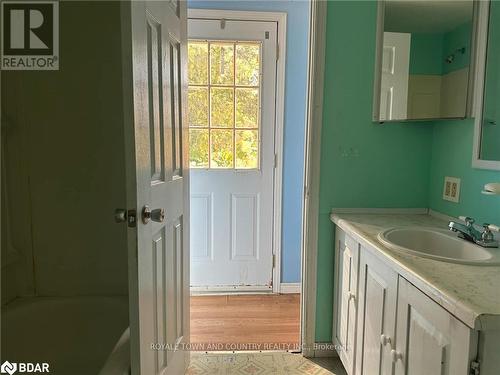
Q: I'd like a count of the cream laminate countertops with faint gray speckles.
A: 1